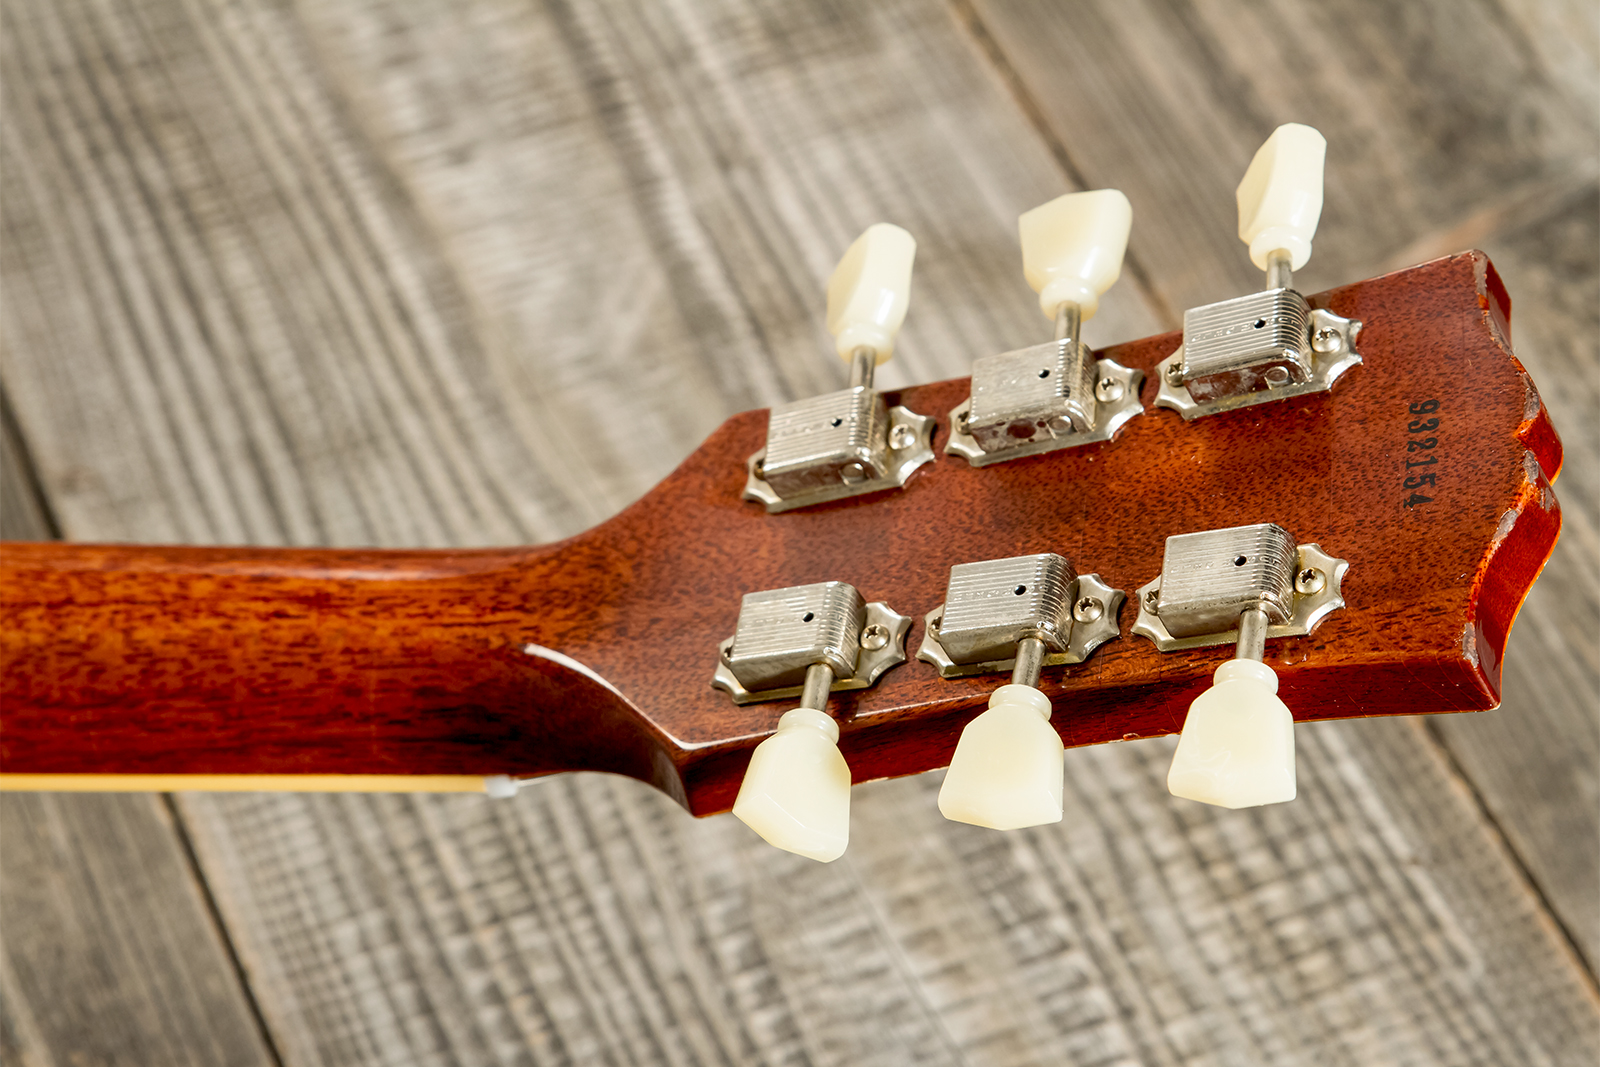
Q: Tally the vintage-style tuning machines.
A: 6